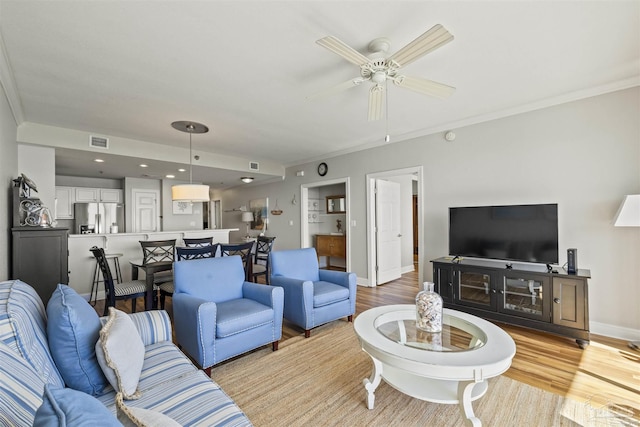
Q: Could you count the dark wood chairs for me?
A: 6